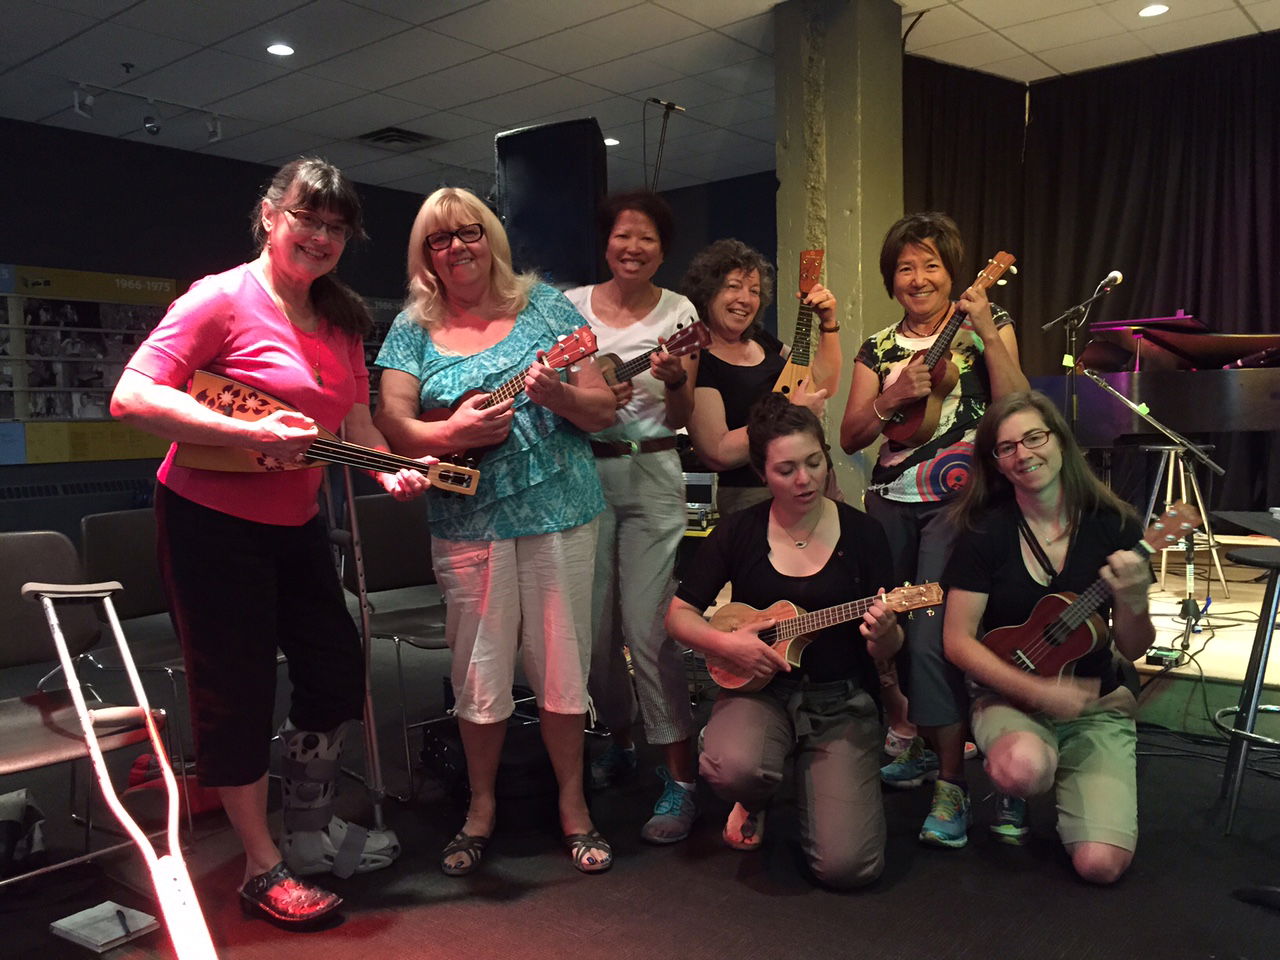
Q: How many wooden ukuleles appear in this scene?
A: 7